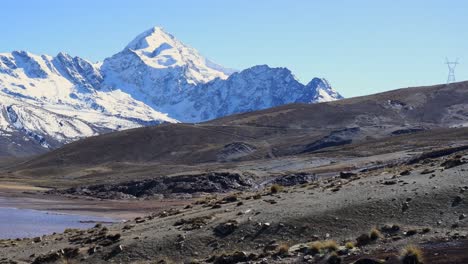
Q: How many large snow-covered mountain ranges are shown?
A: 1